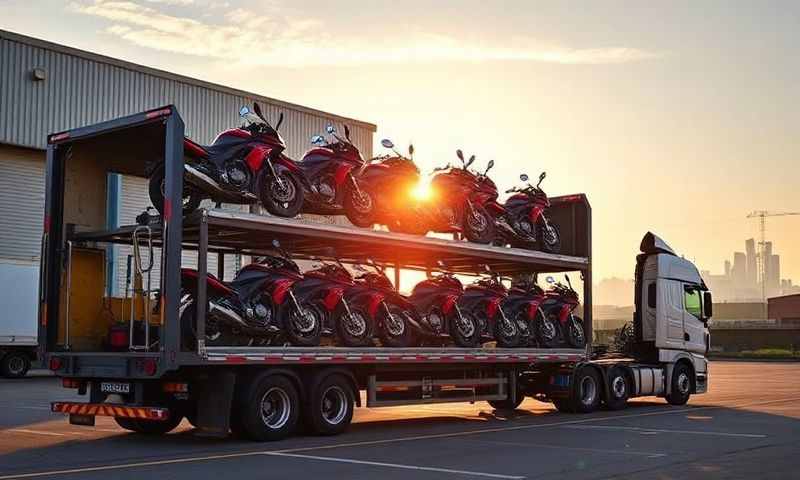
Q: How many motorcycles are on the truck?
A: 12